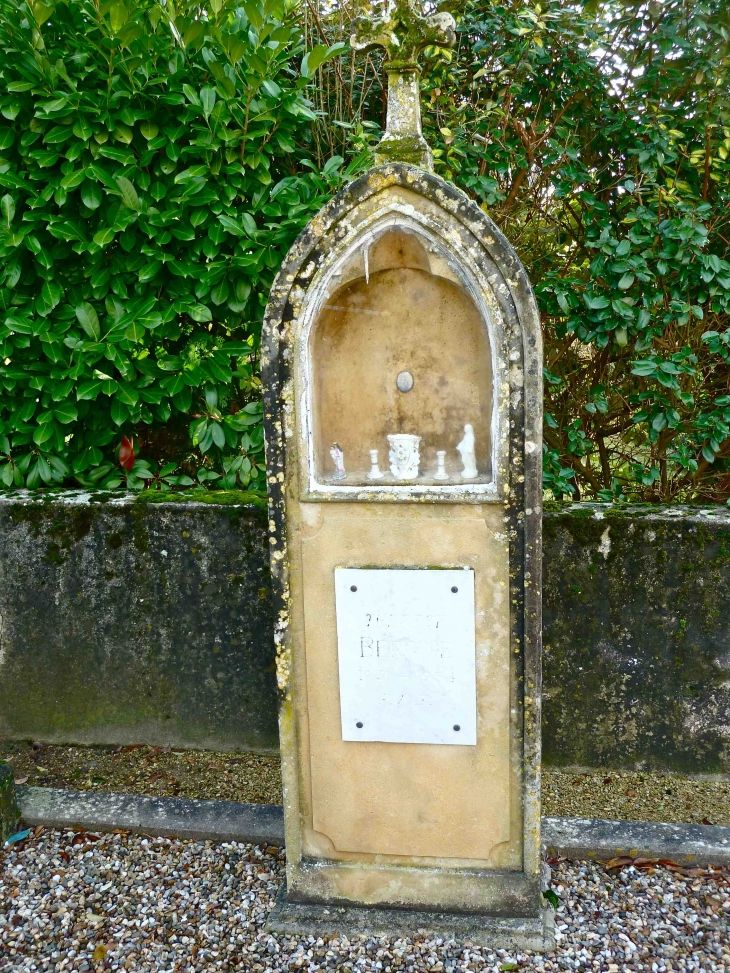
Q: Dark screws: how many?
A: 4